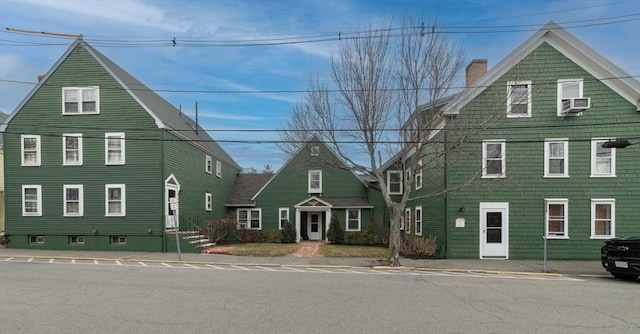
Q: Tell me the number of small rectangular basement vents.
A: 3